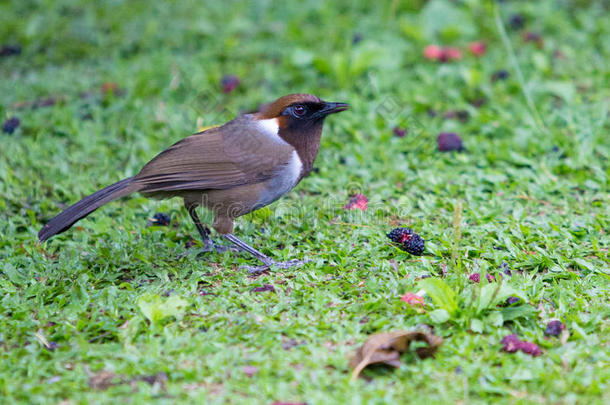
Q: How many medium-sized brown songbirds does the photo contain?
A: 1